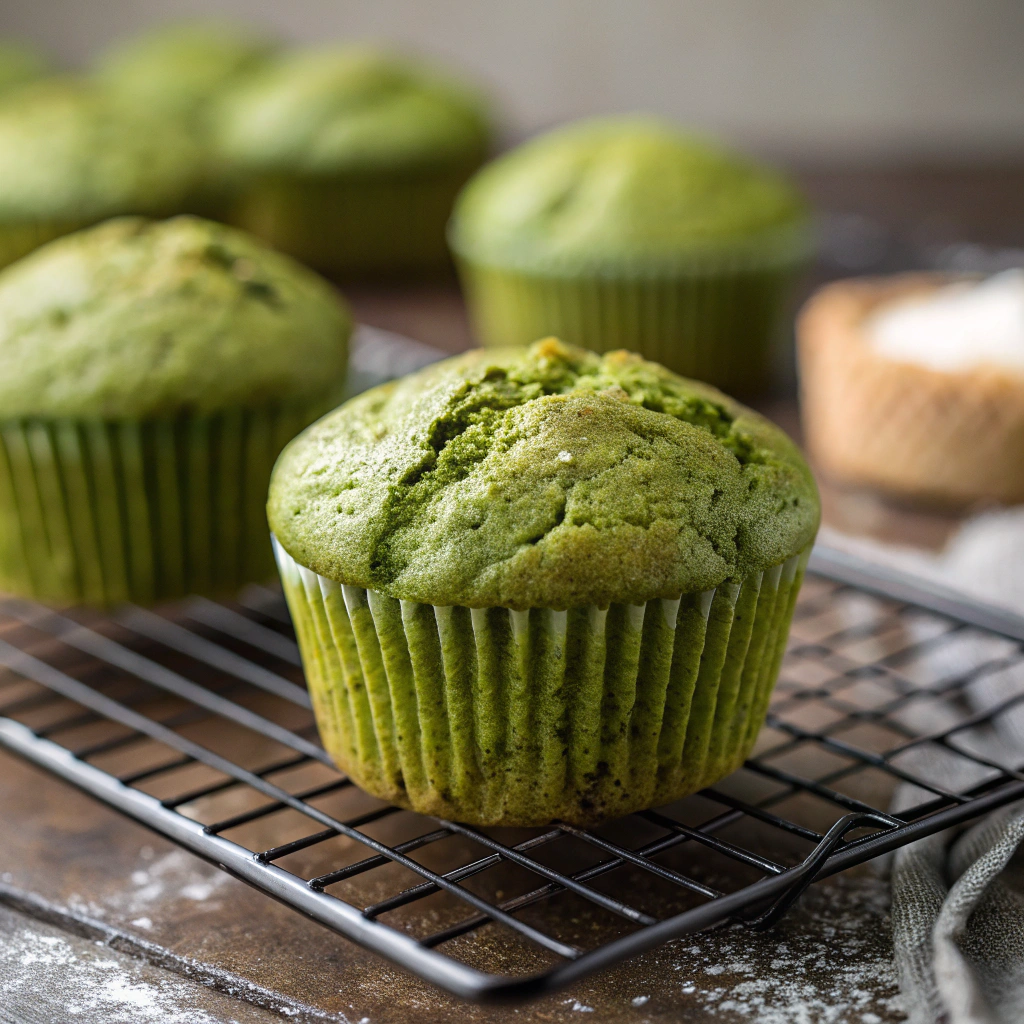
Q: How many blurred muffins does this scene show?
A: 6